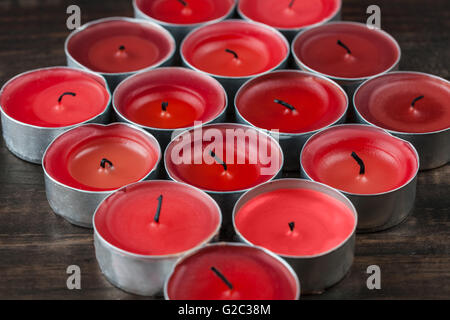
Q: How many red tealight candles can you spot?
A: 15